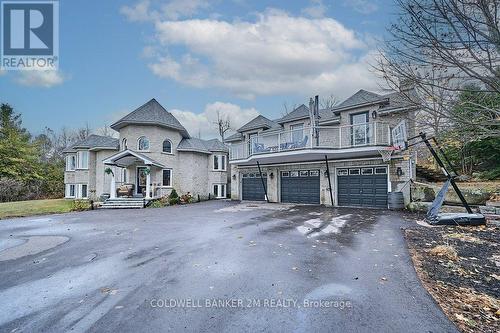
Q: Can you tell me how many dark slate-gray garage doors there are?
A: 3